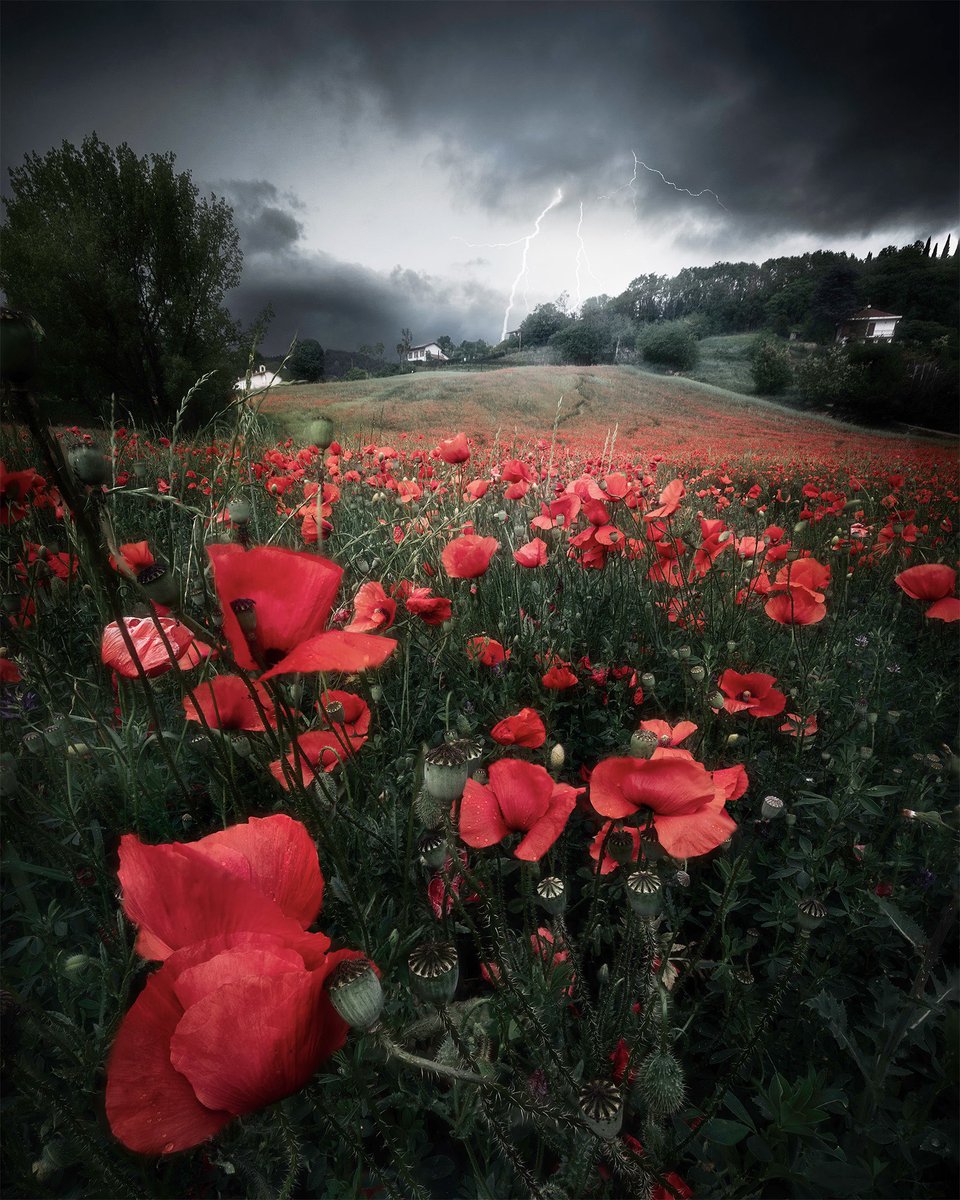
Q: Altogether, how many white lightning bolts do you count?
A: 3